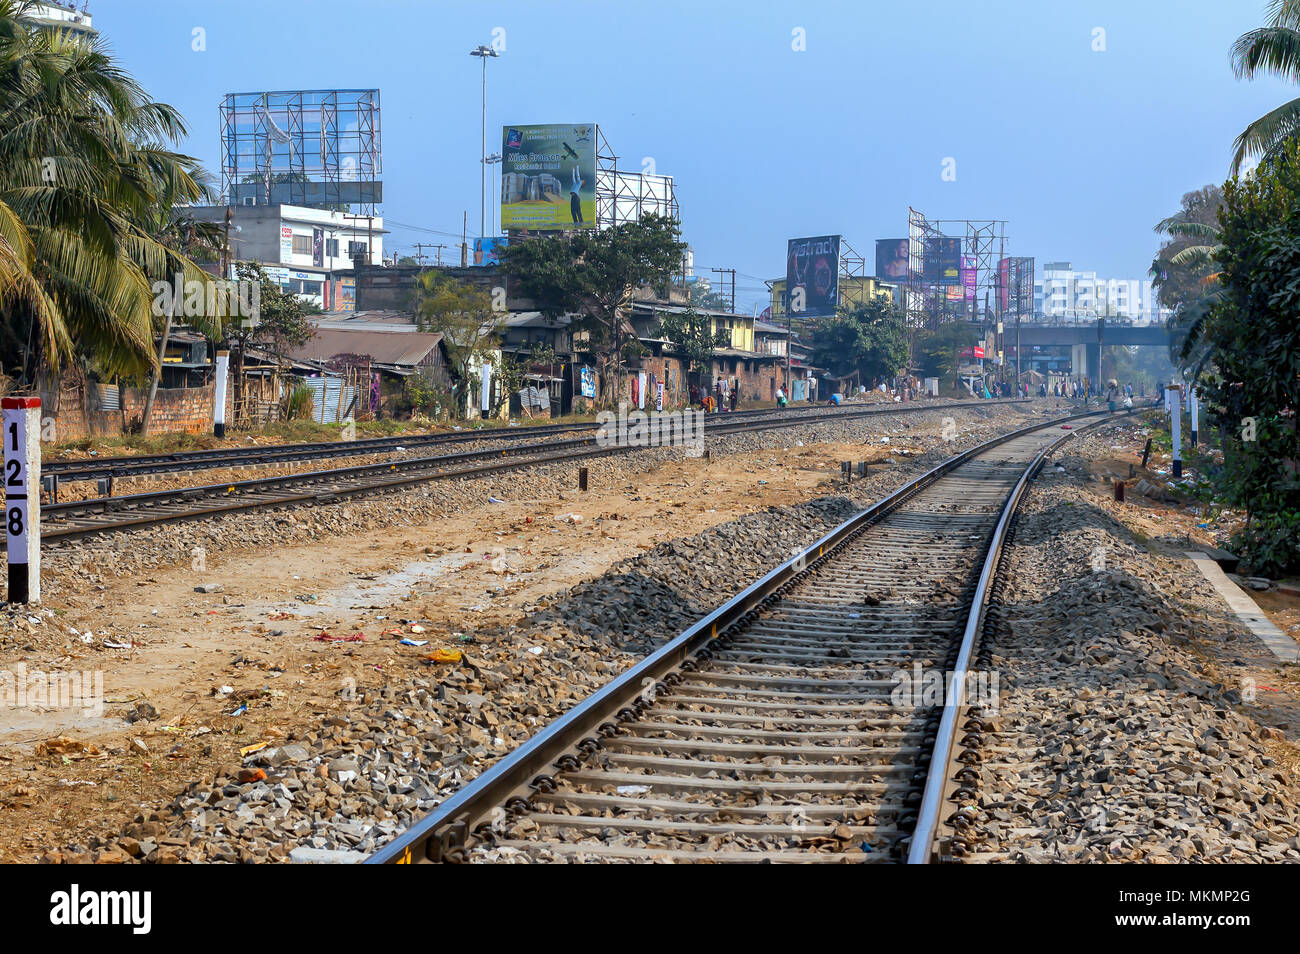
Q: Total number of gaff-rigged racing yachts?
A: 0